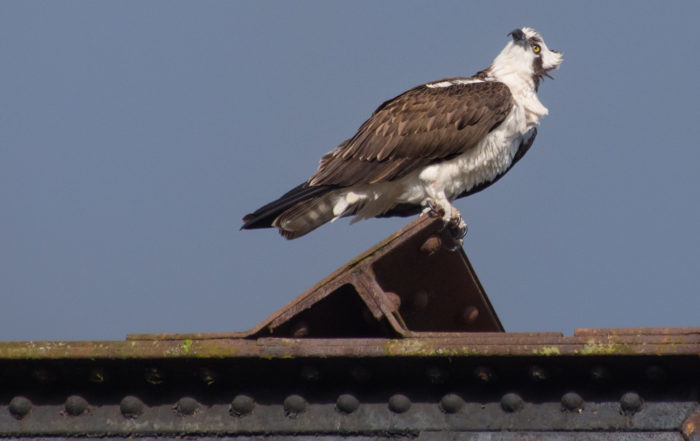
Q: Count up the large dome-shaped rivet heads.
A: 12